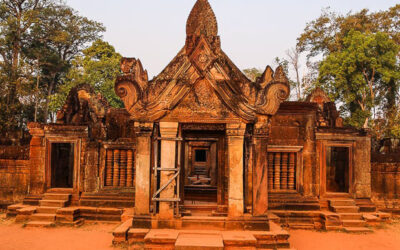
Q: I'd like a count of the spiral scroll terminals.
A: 2